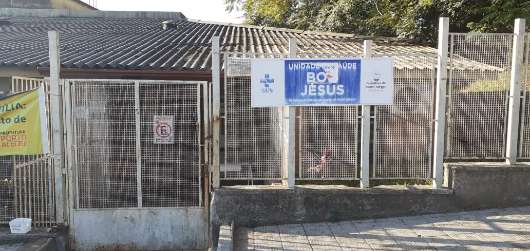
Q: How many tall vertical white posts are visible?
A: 6